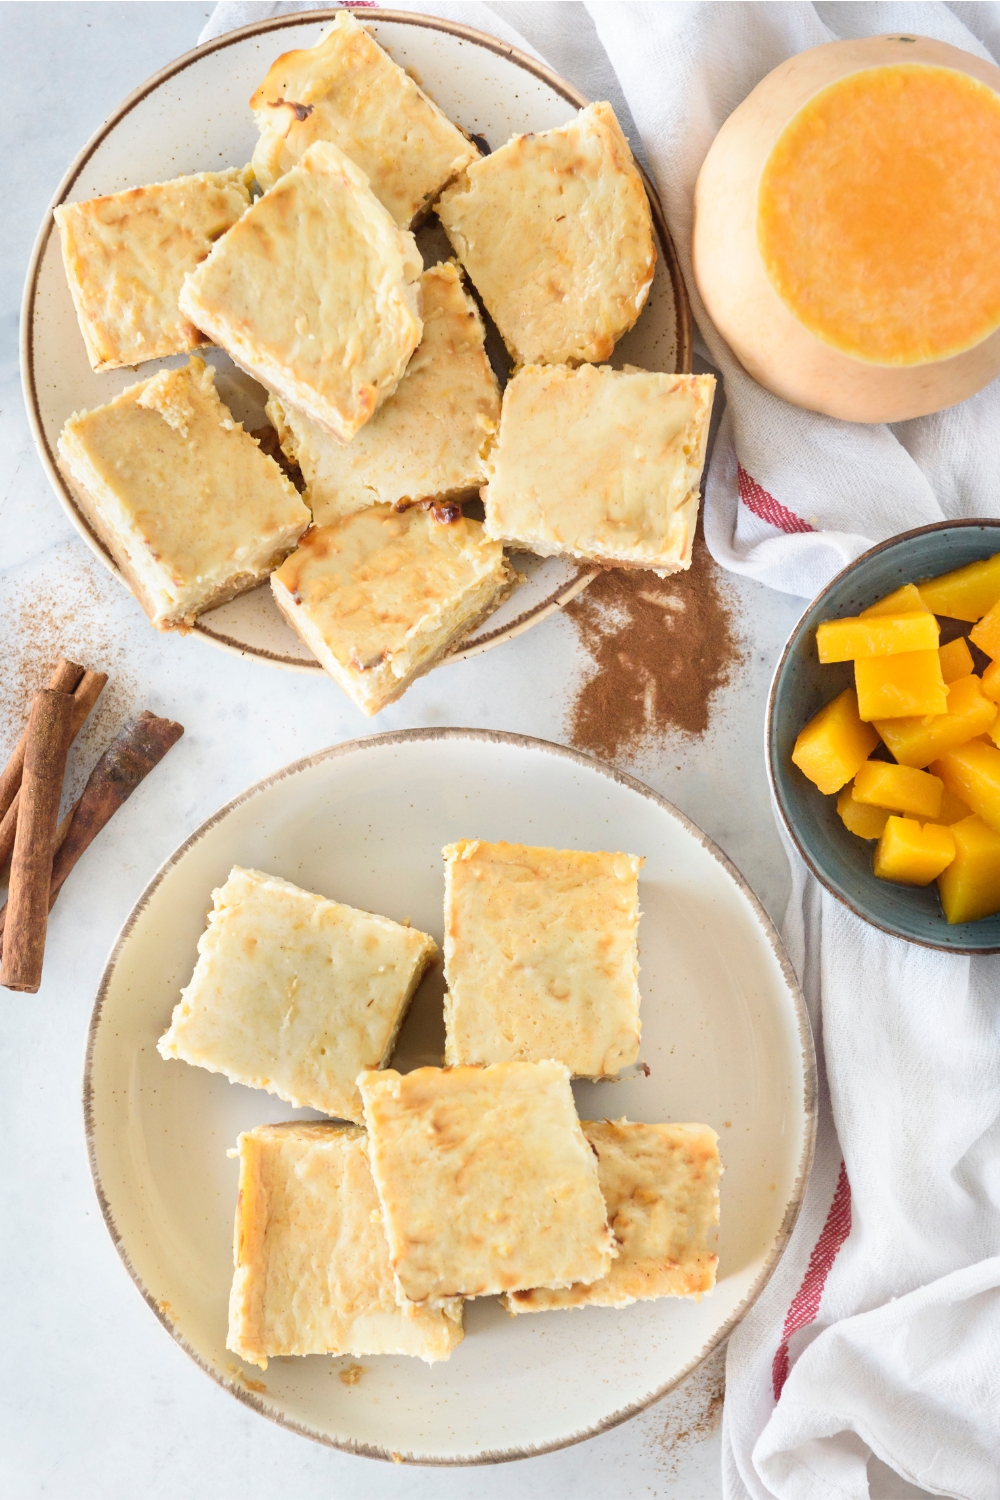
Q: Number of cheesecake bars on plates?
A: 13